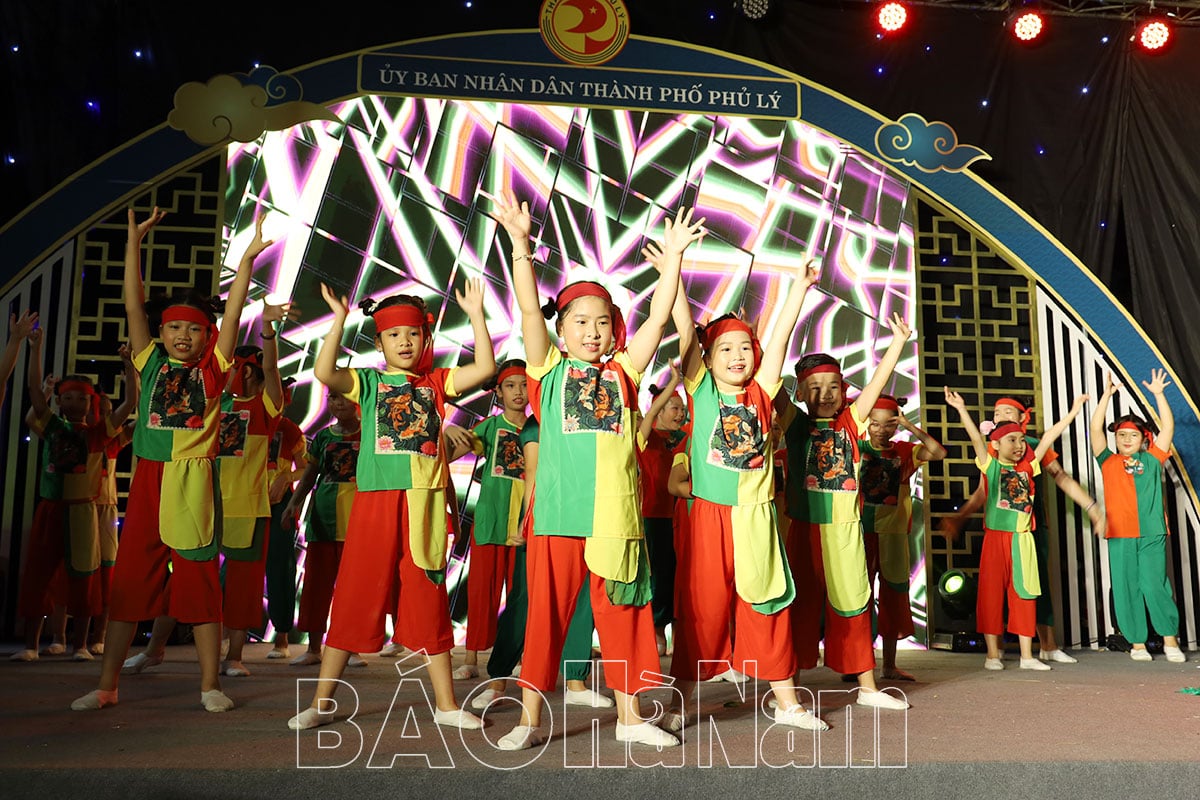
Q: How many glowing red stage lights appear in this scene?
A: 3